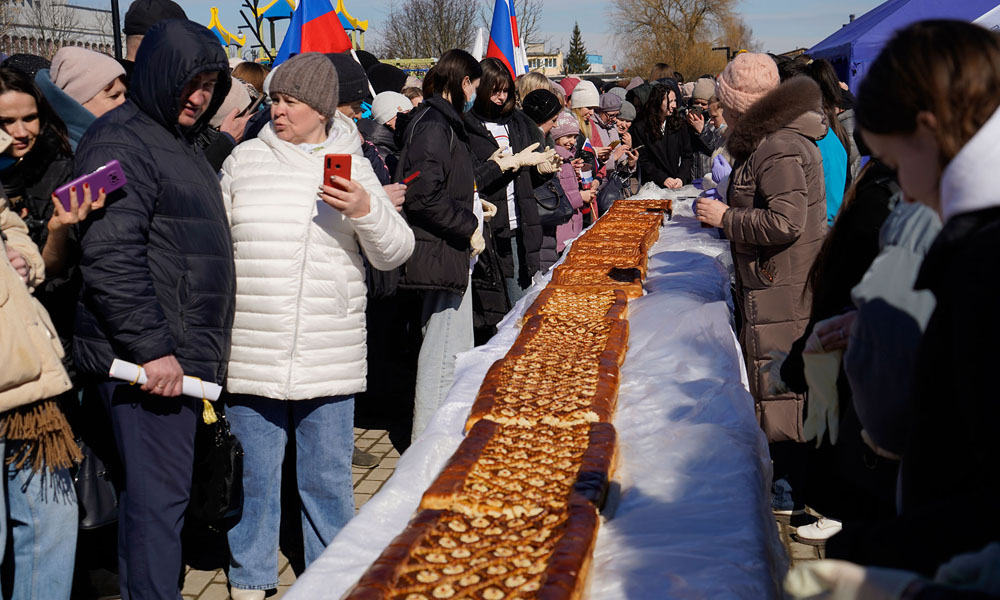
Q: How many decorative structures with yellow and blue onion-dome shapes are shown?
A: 3